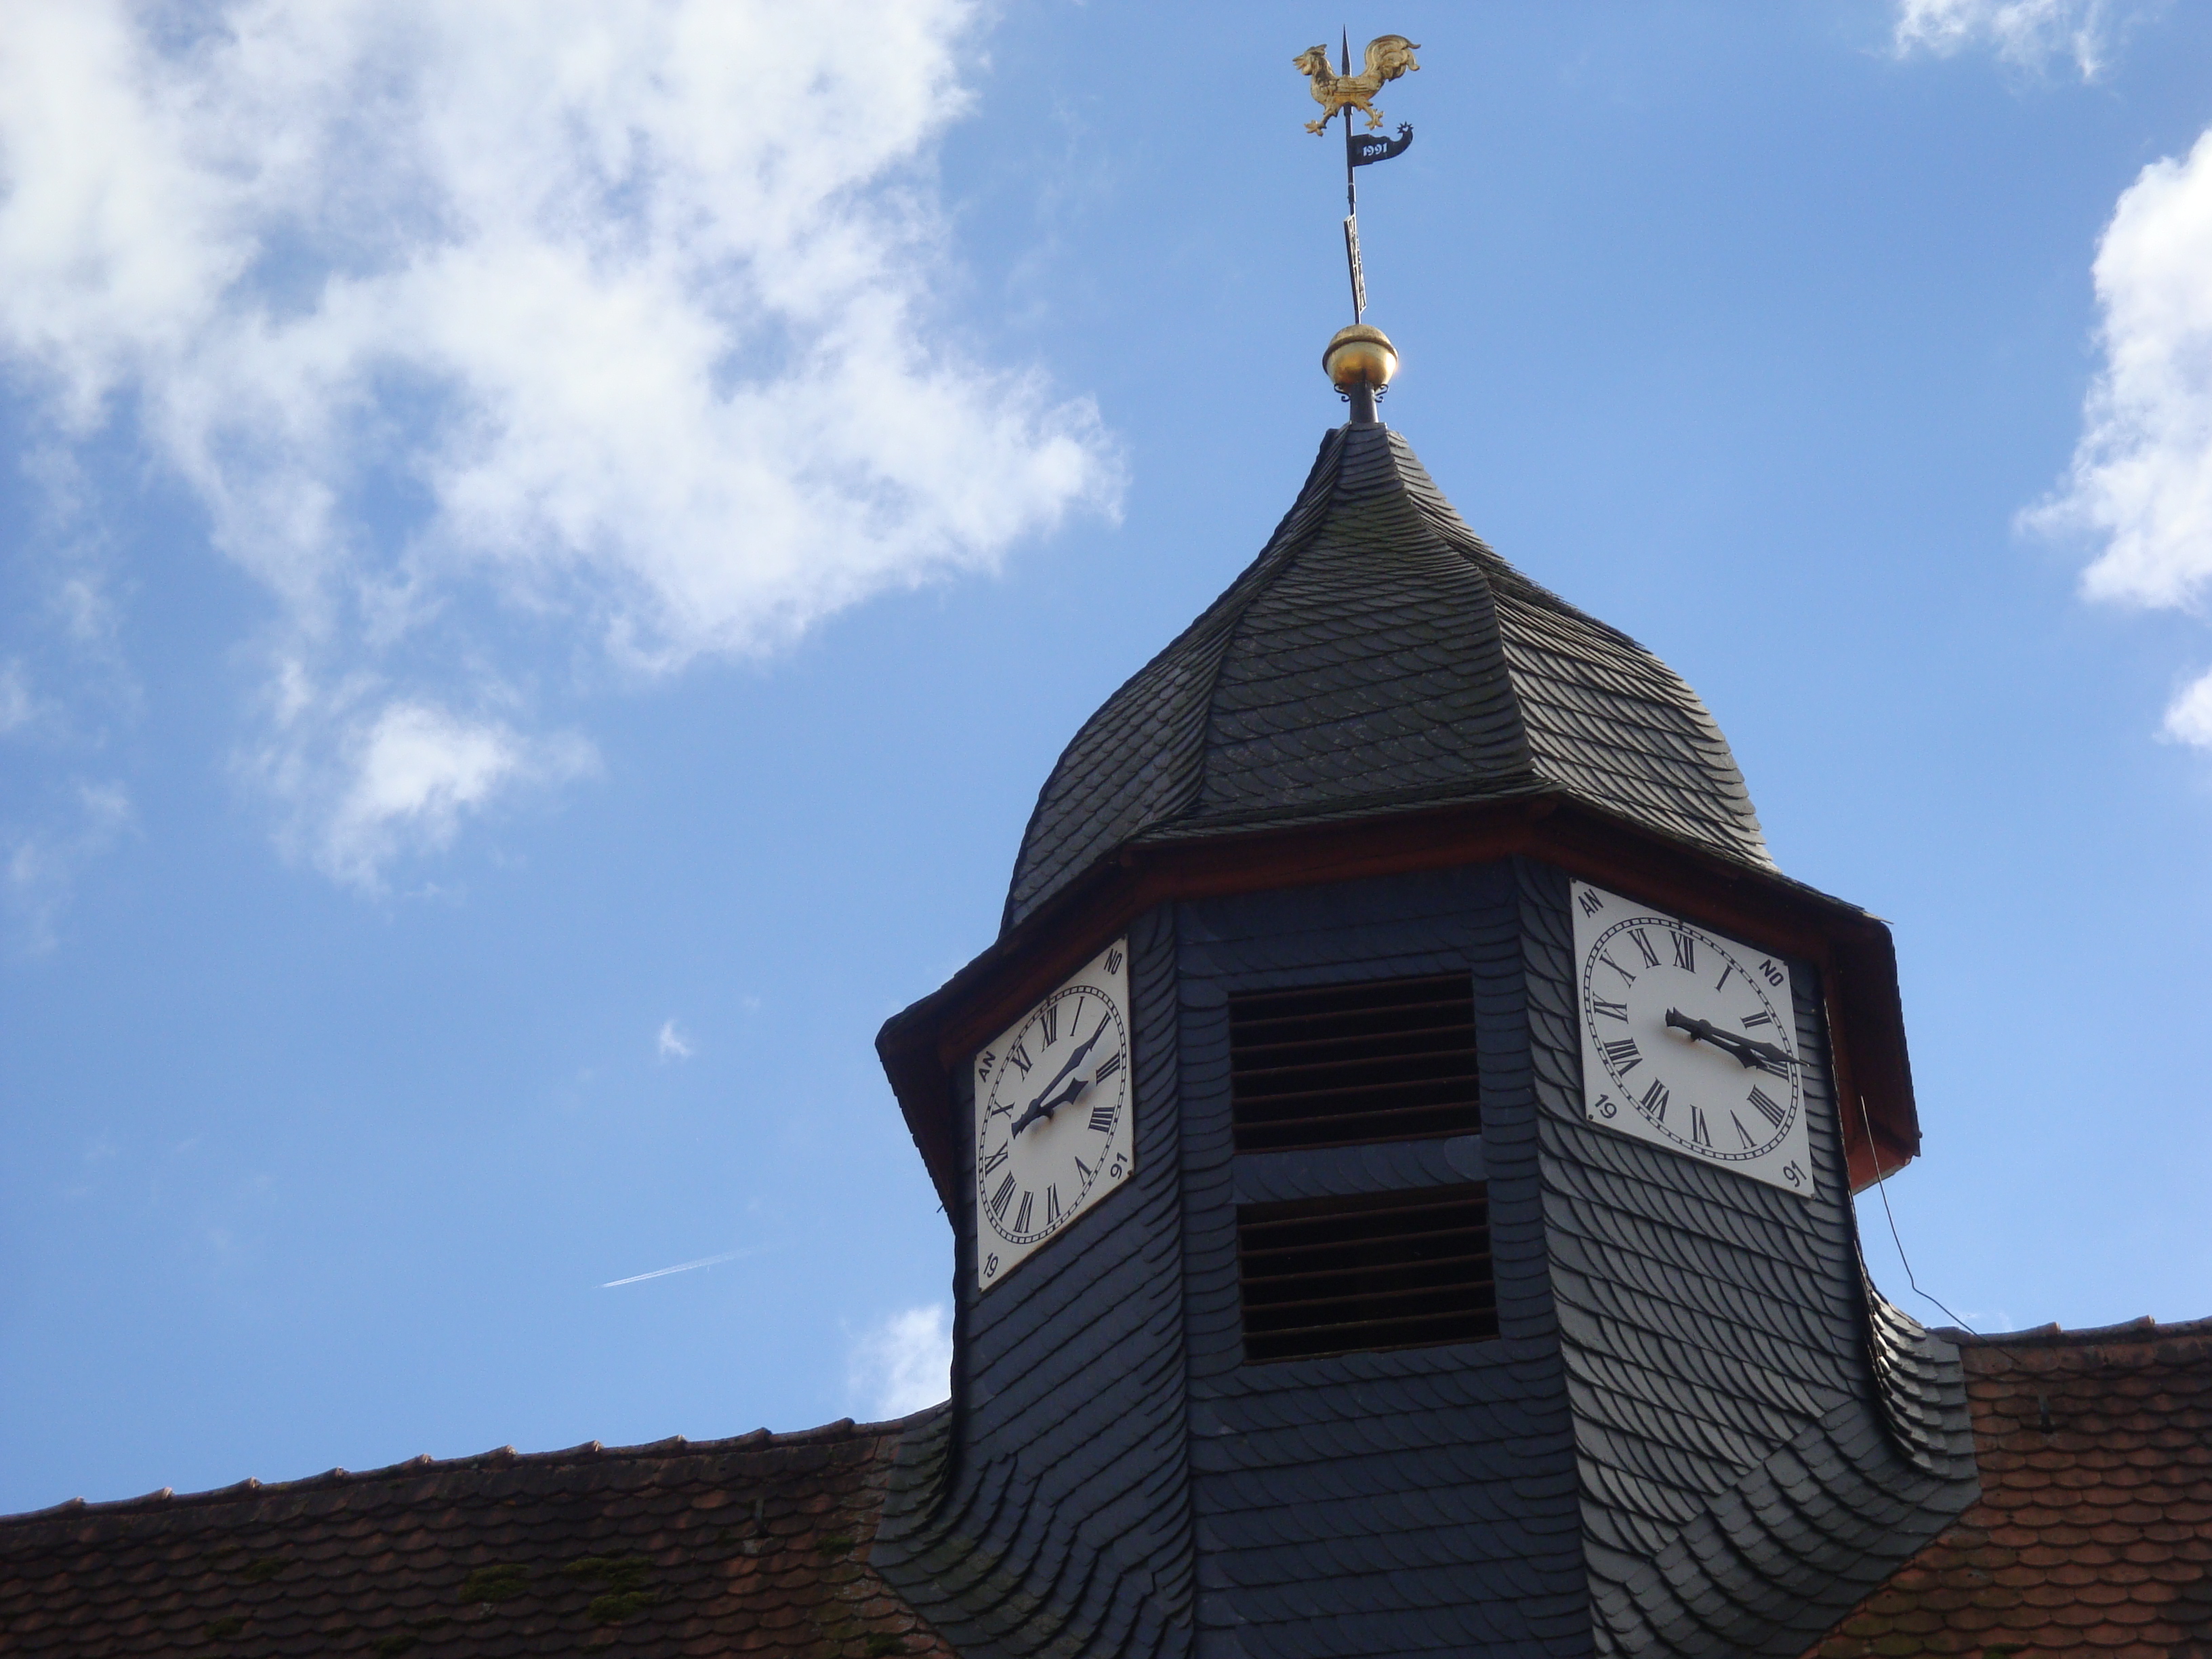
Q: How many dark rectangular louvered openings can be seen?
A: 2